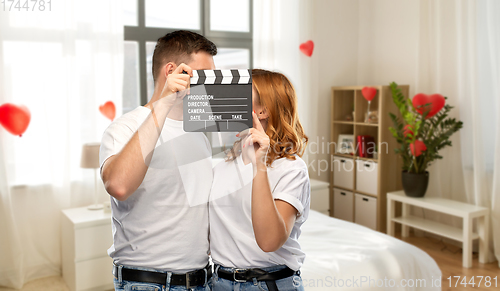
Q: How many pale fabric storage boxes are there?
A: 4